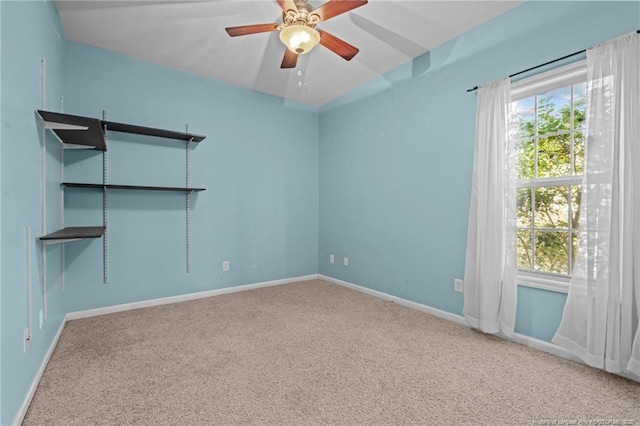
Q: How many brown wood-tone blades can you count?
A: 5